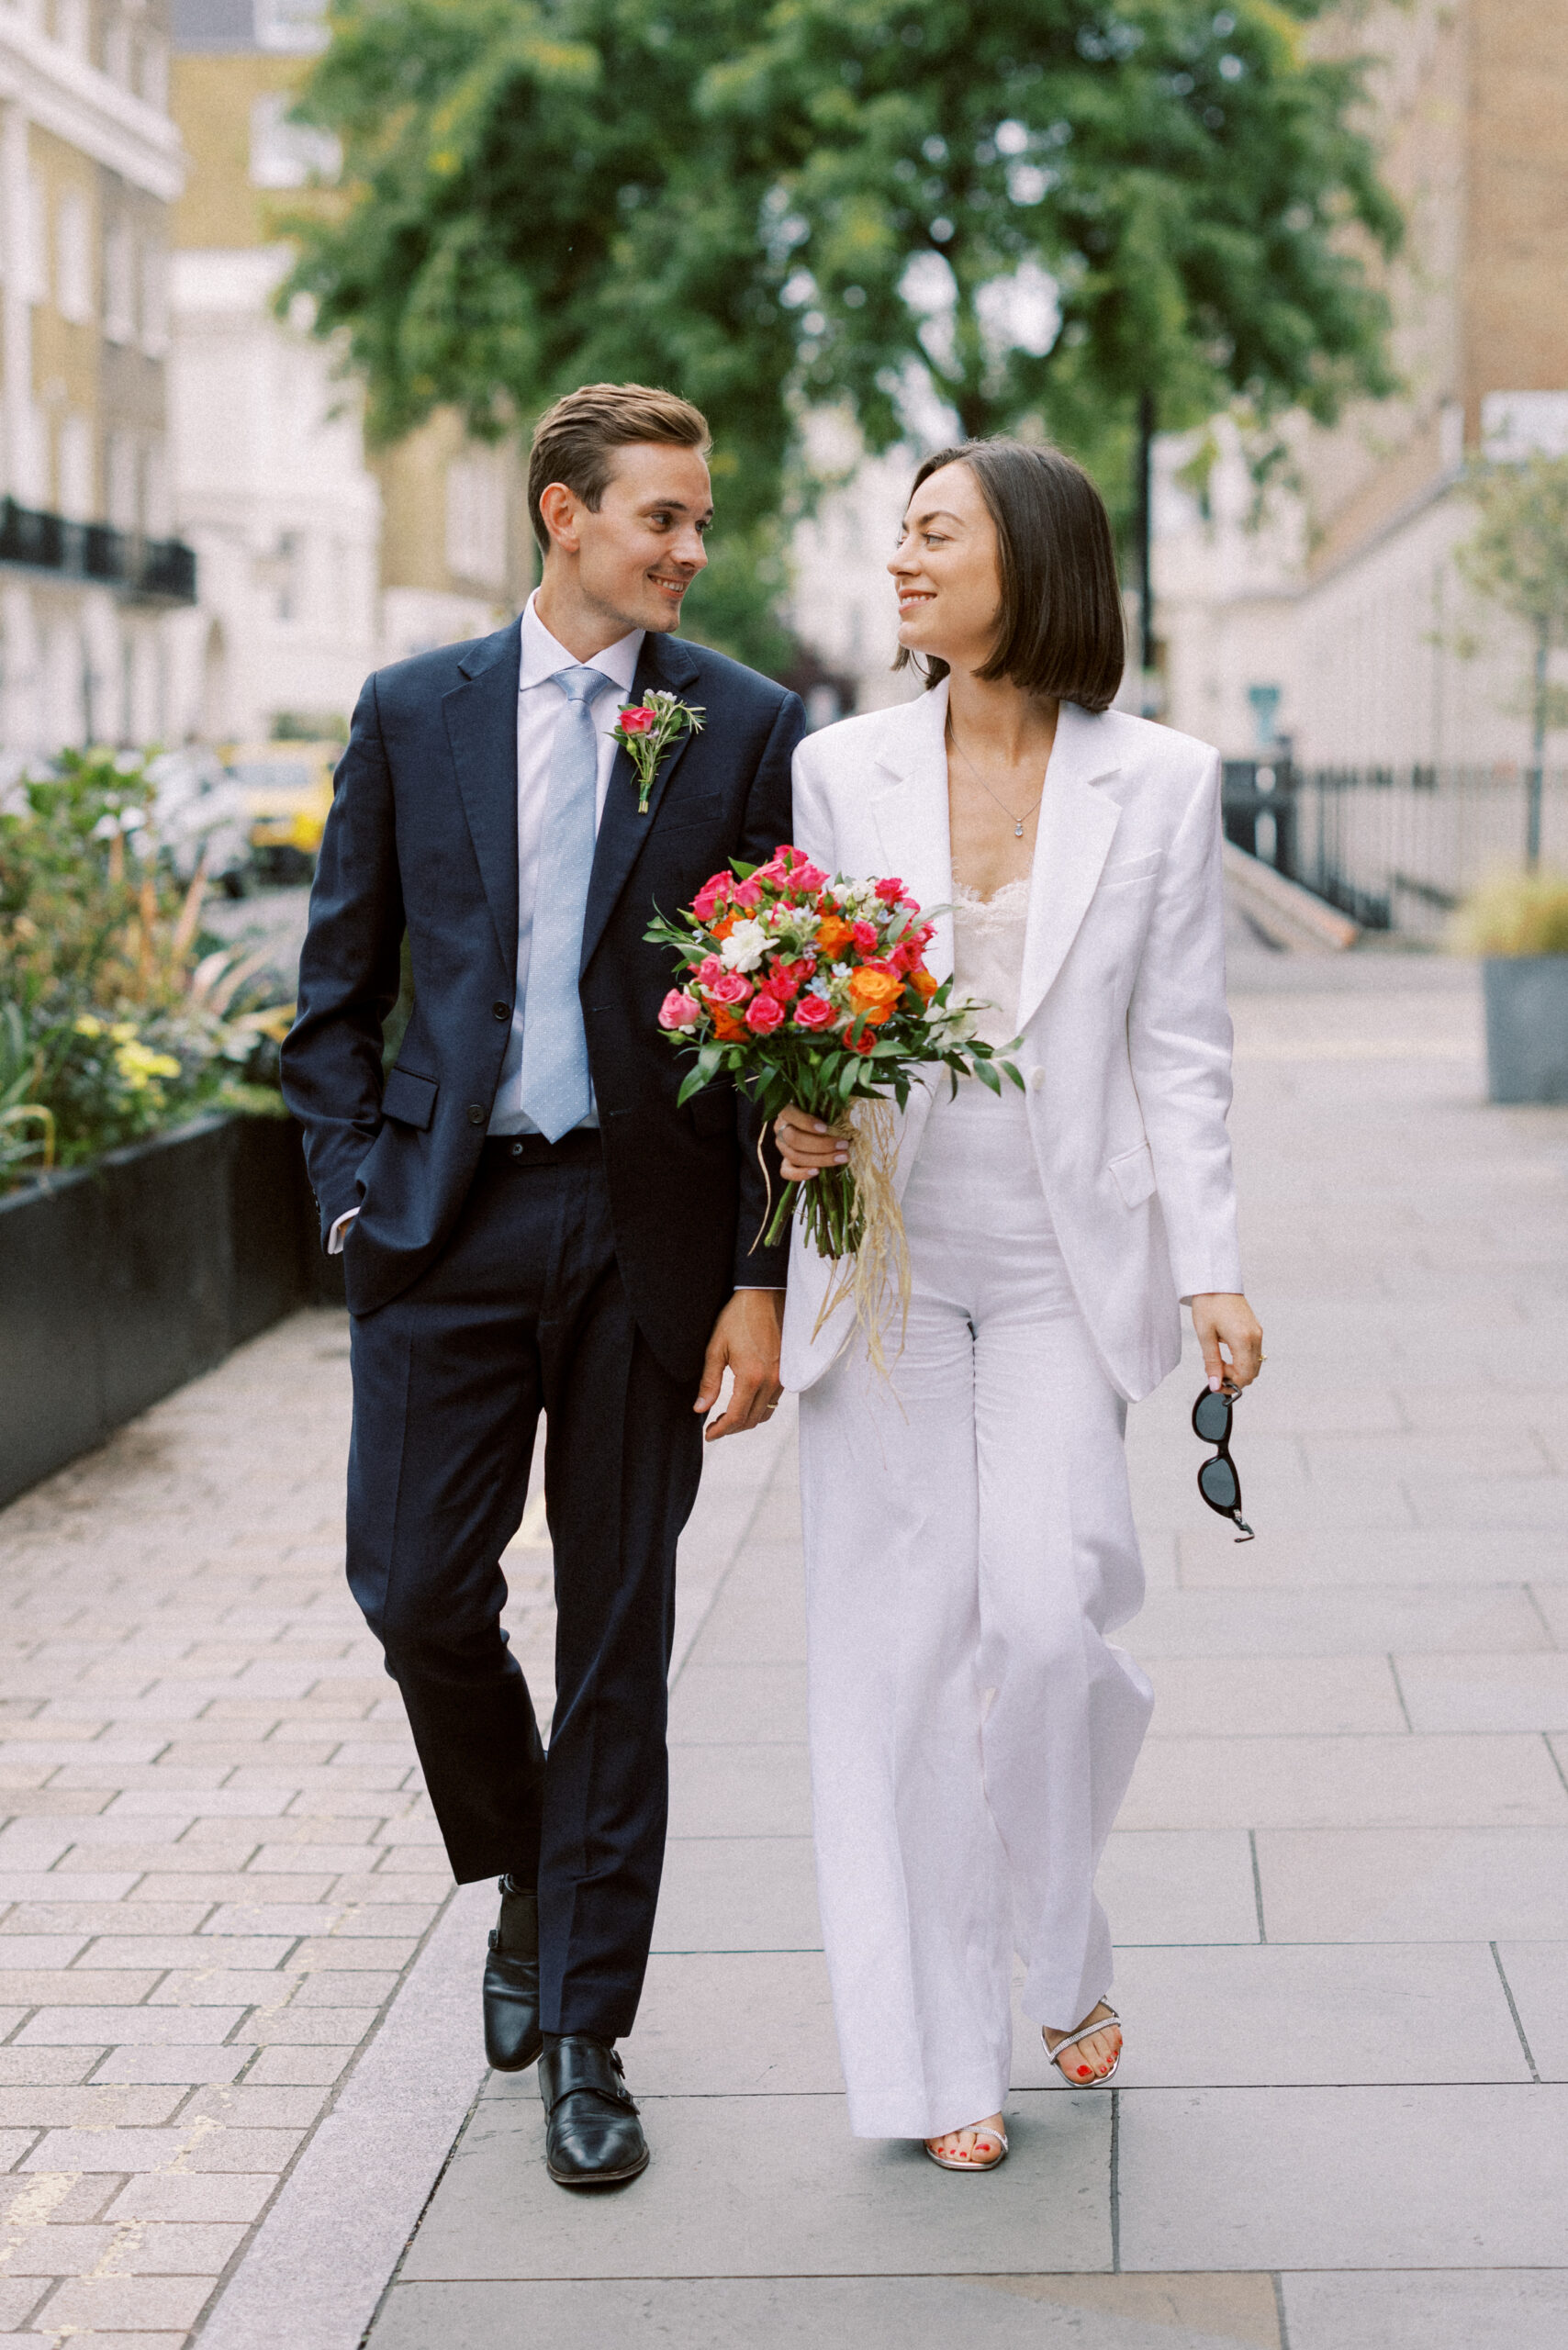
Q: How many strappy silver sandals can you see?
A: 2